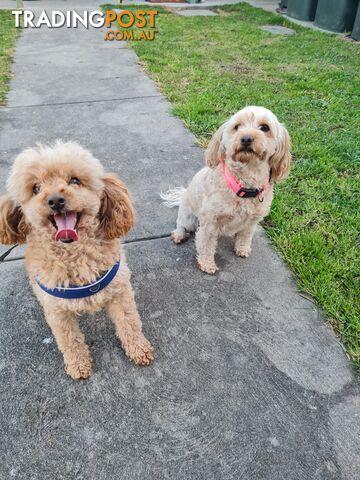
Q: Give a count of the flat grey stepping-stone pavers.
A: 2